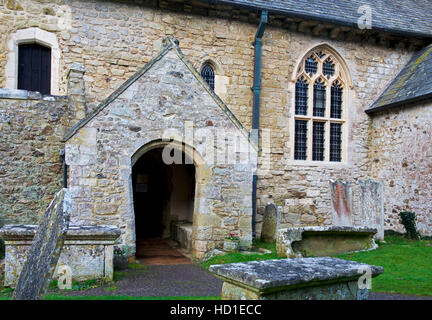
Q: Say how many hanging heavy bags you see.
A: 0